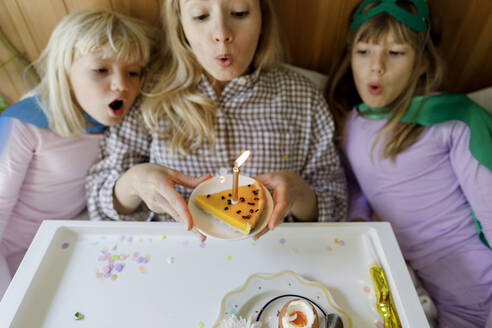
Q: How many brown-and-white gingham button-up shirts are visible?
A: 1